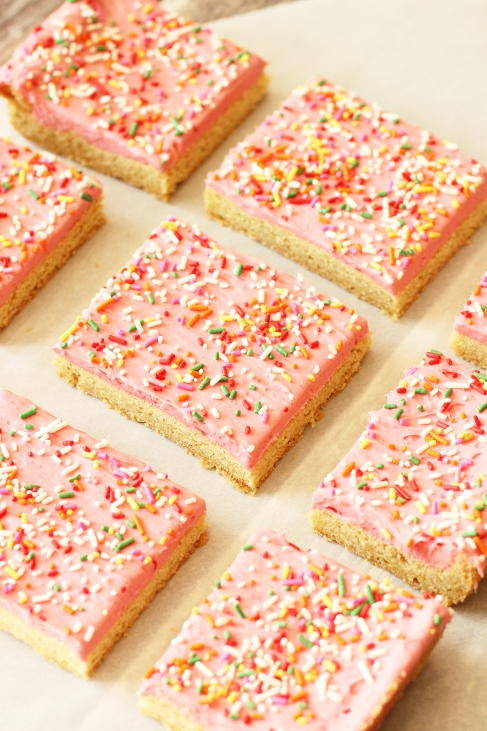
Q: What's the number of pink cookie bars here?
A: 8